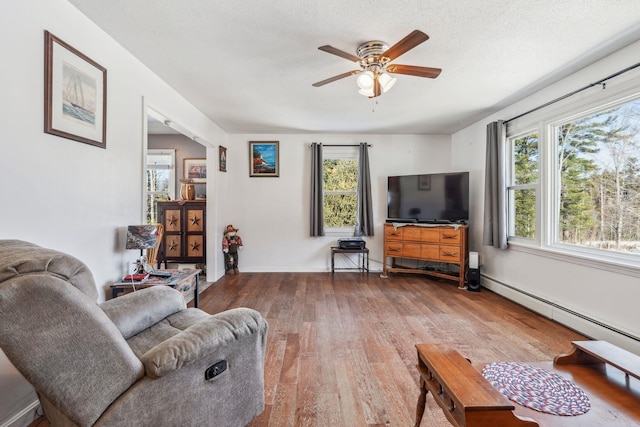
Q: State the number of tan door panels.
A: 4